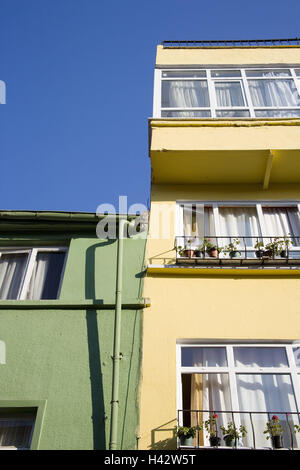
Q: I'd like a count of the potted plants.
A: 11